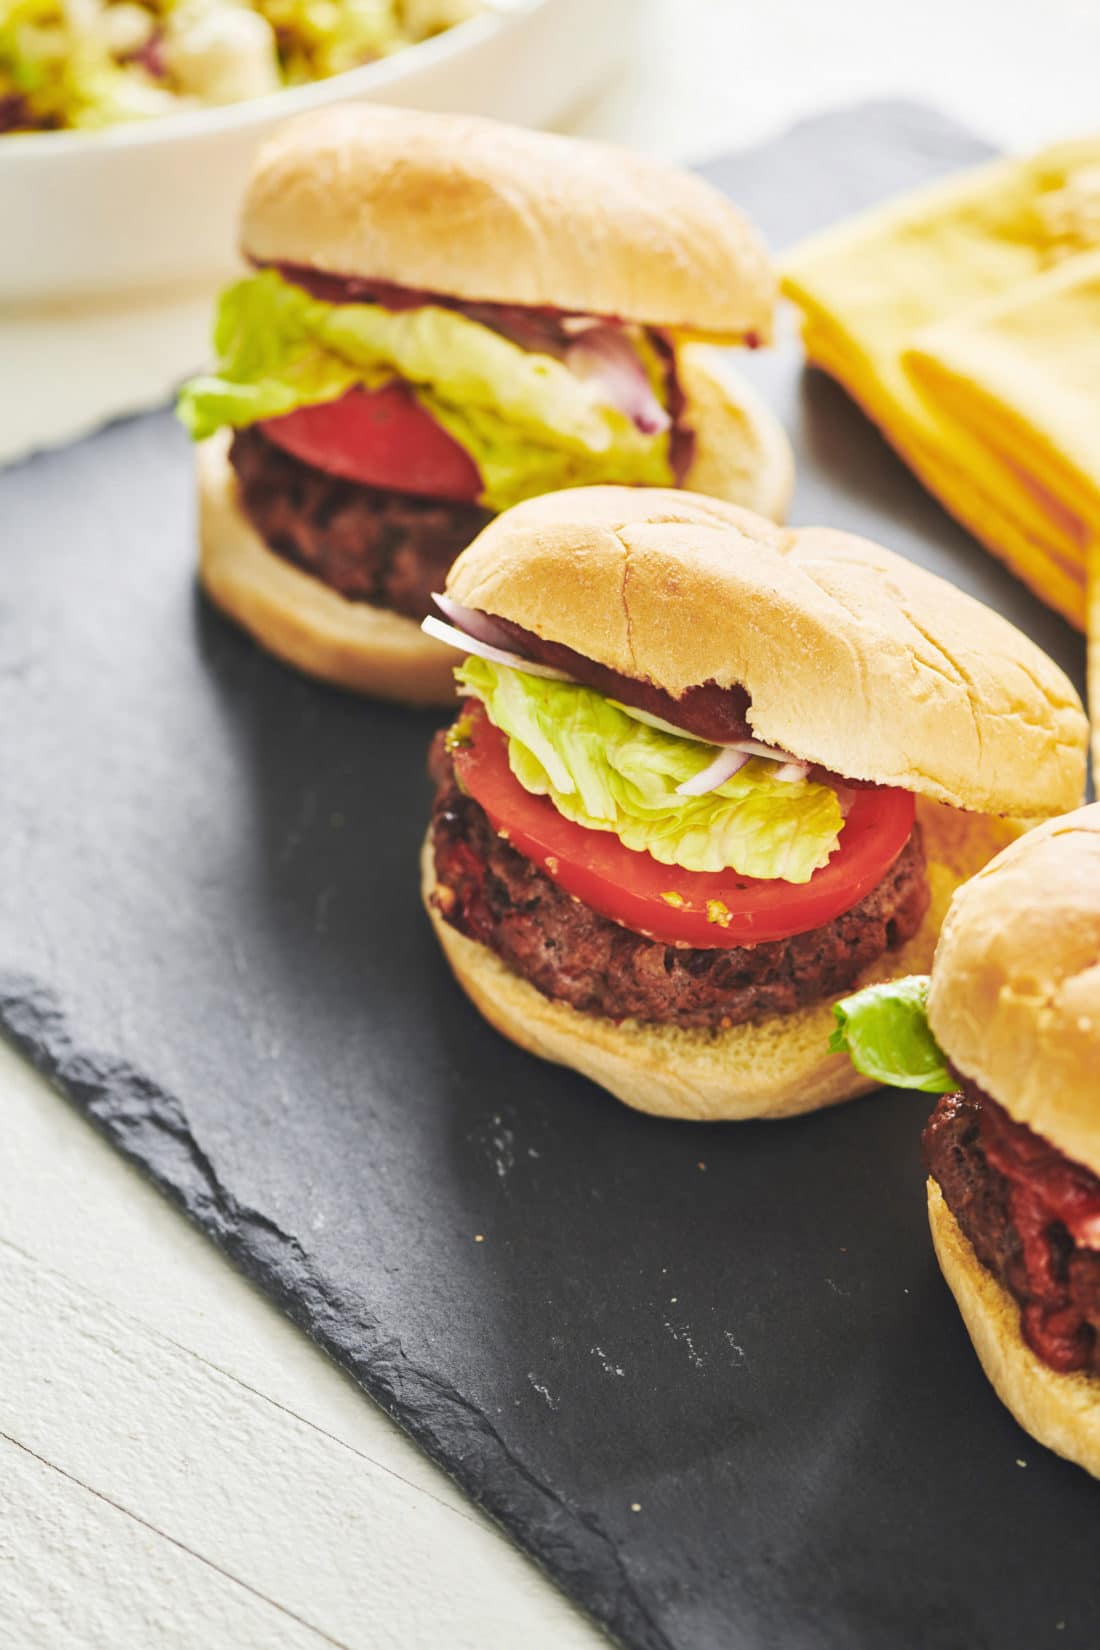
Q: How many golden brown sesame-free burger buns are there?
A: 3